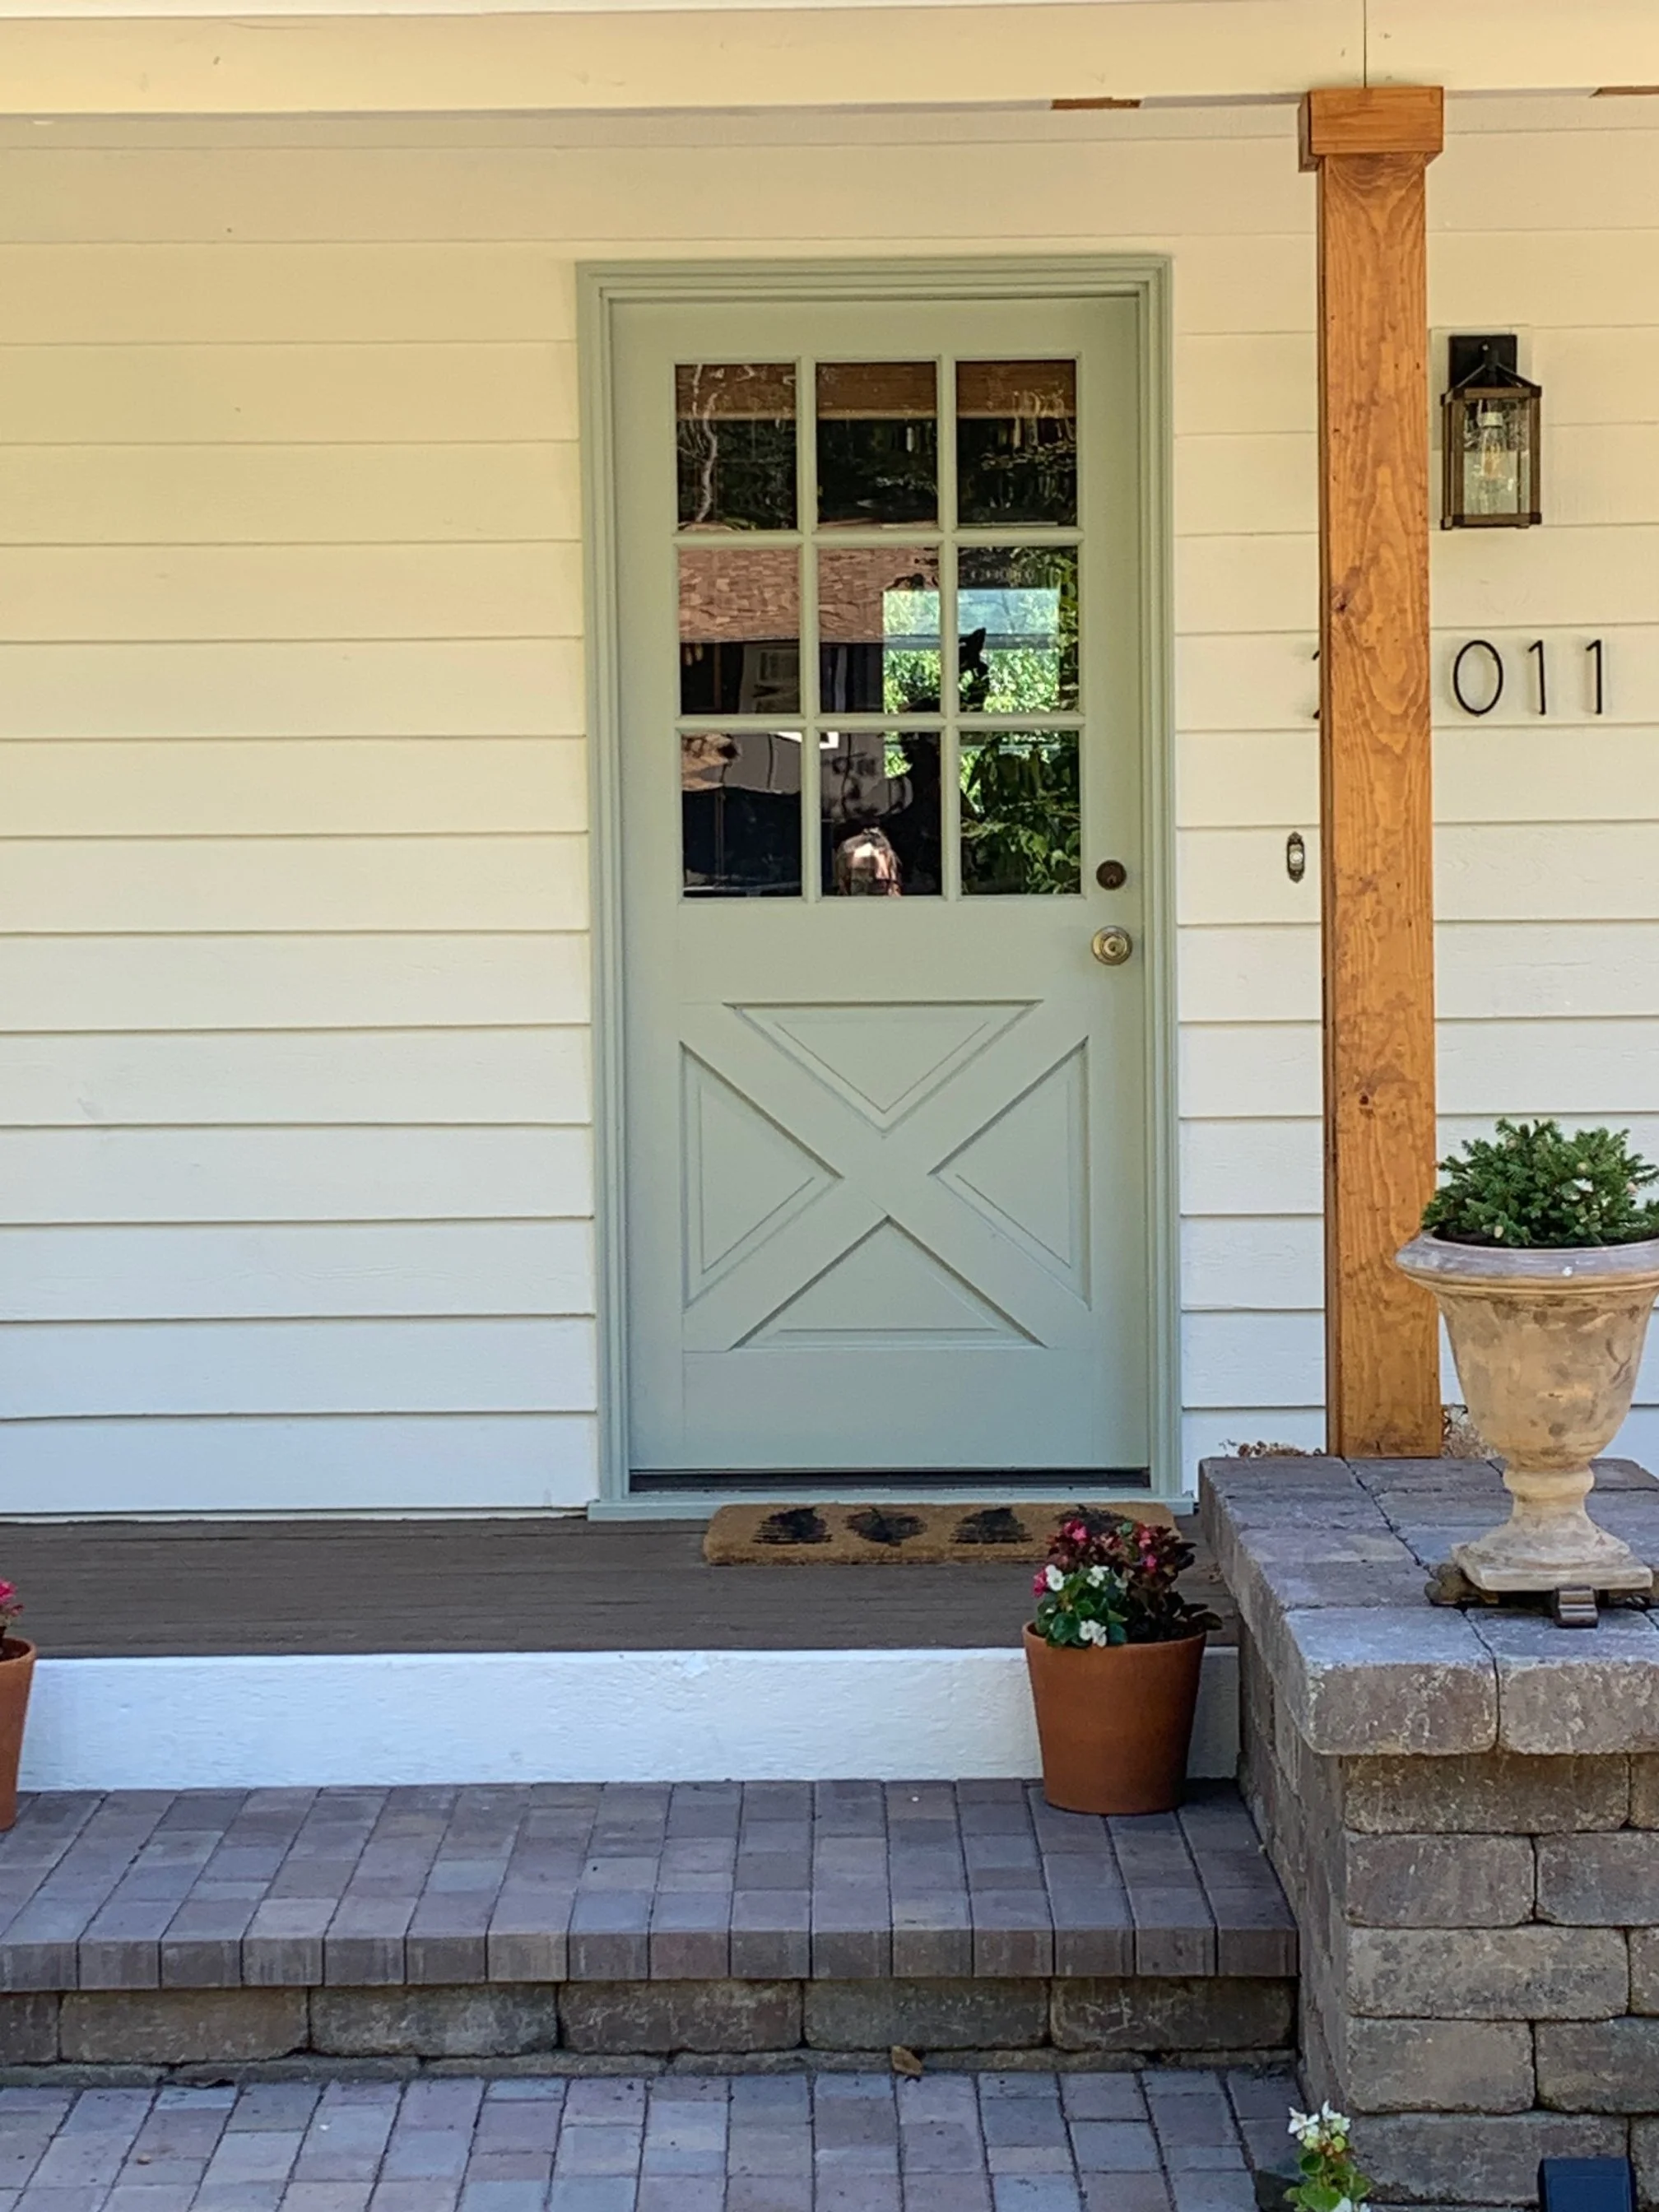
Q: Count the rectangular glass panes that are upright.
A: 9